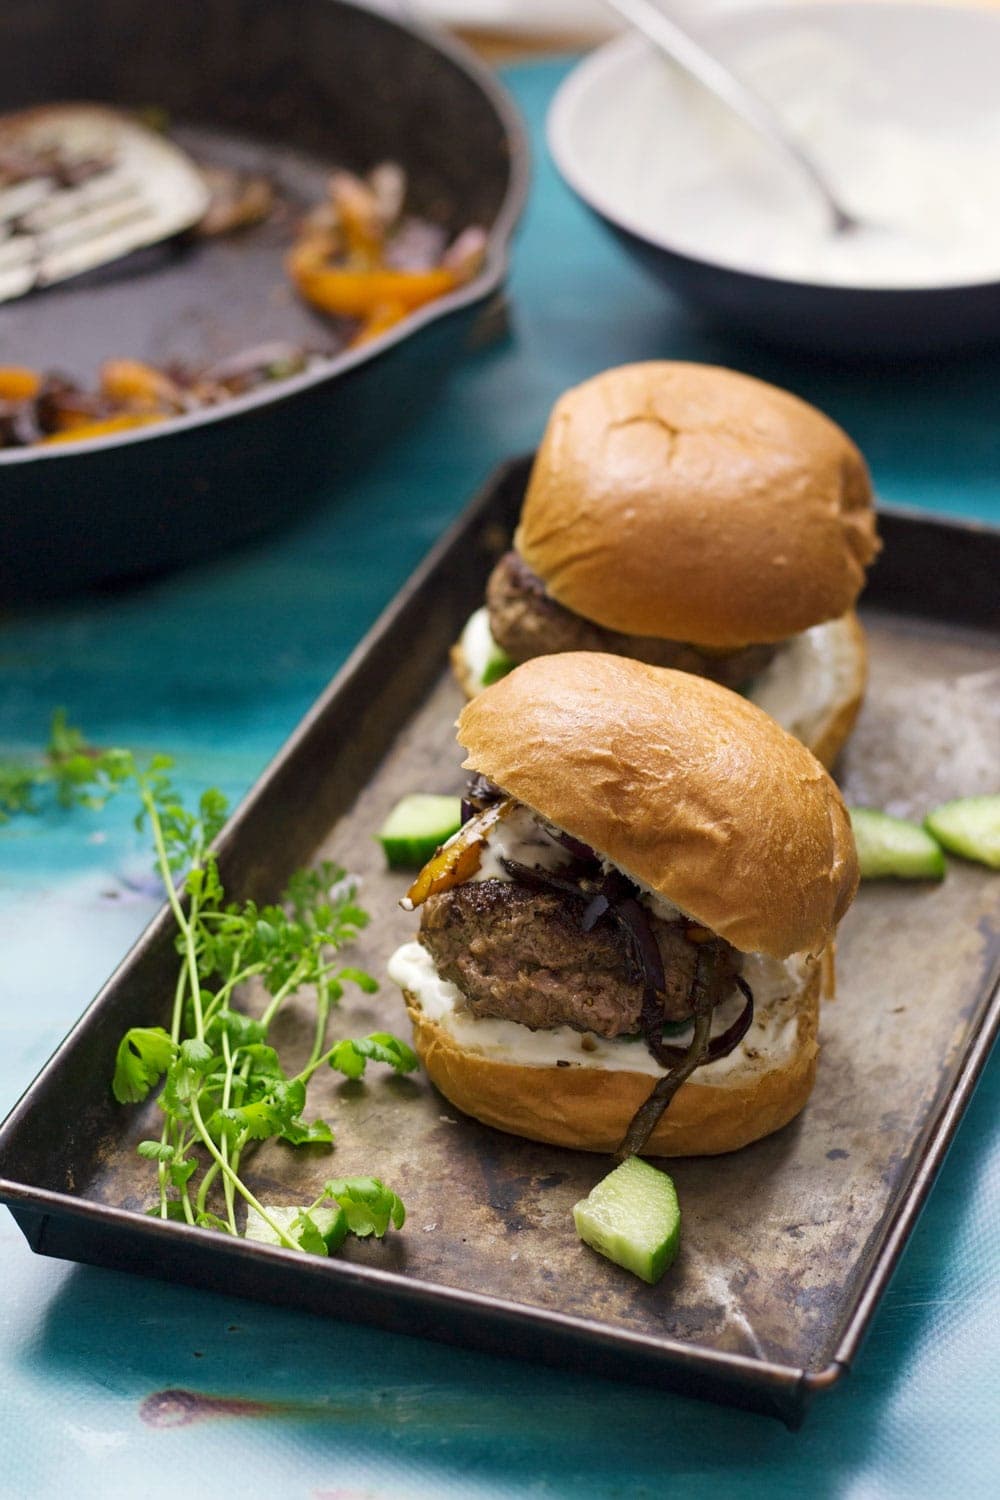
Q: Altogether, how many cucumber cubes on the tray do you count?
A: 5